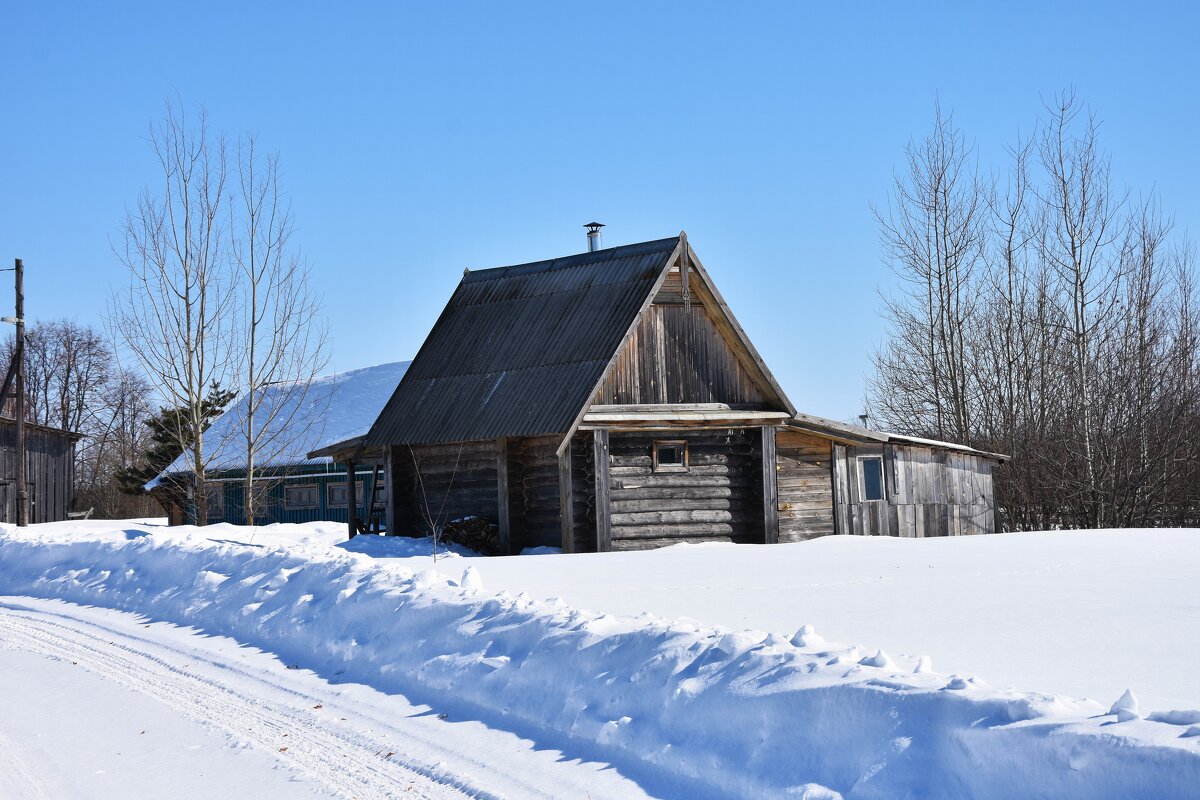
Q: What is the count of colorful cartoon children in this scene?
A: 0